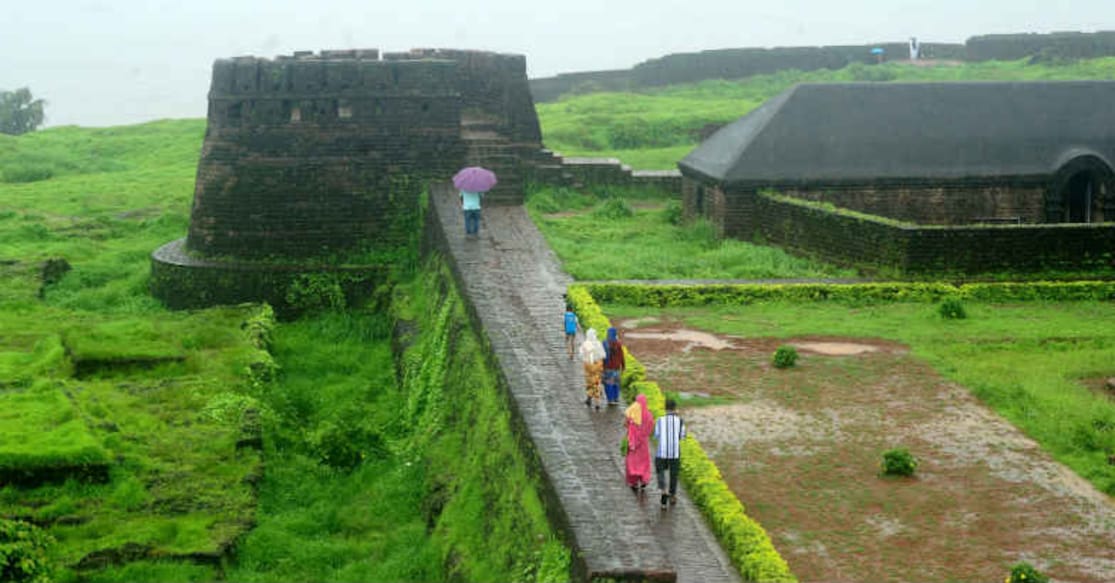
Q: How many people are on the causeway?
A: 6